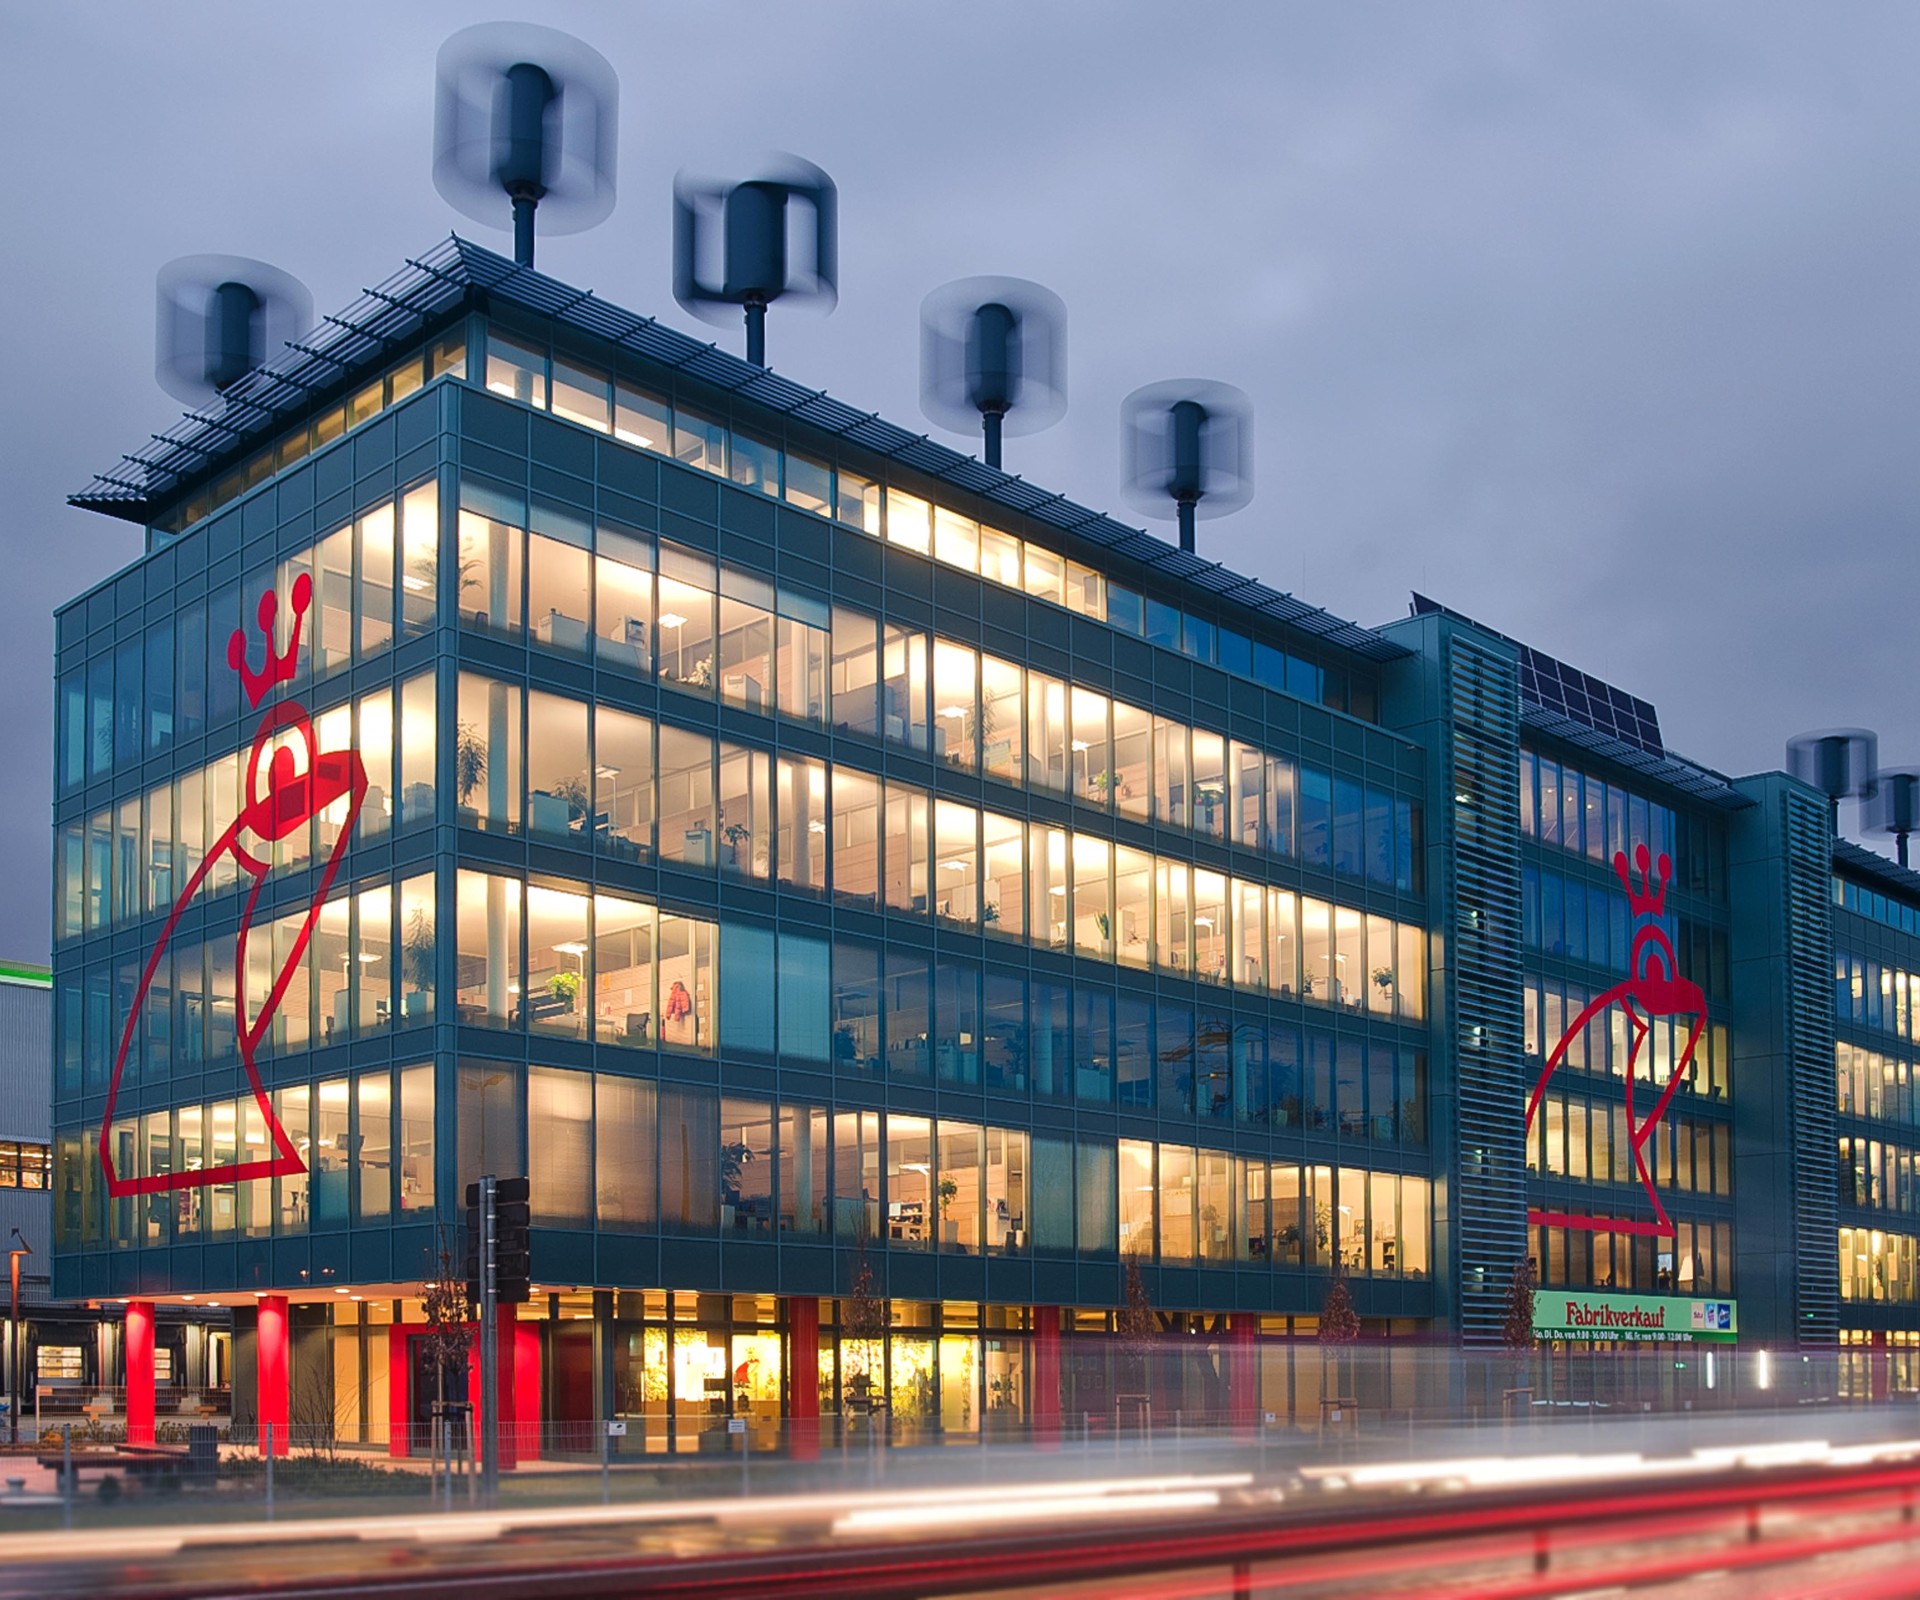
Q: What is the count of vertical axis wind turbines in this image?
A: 7